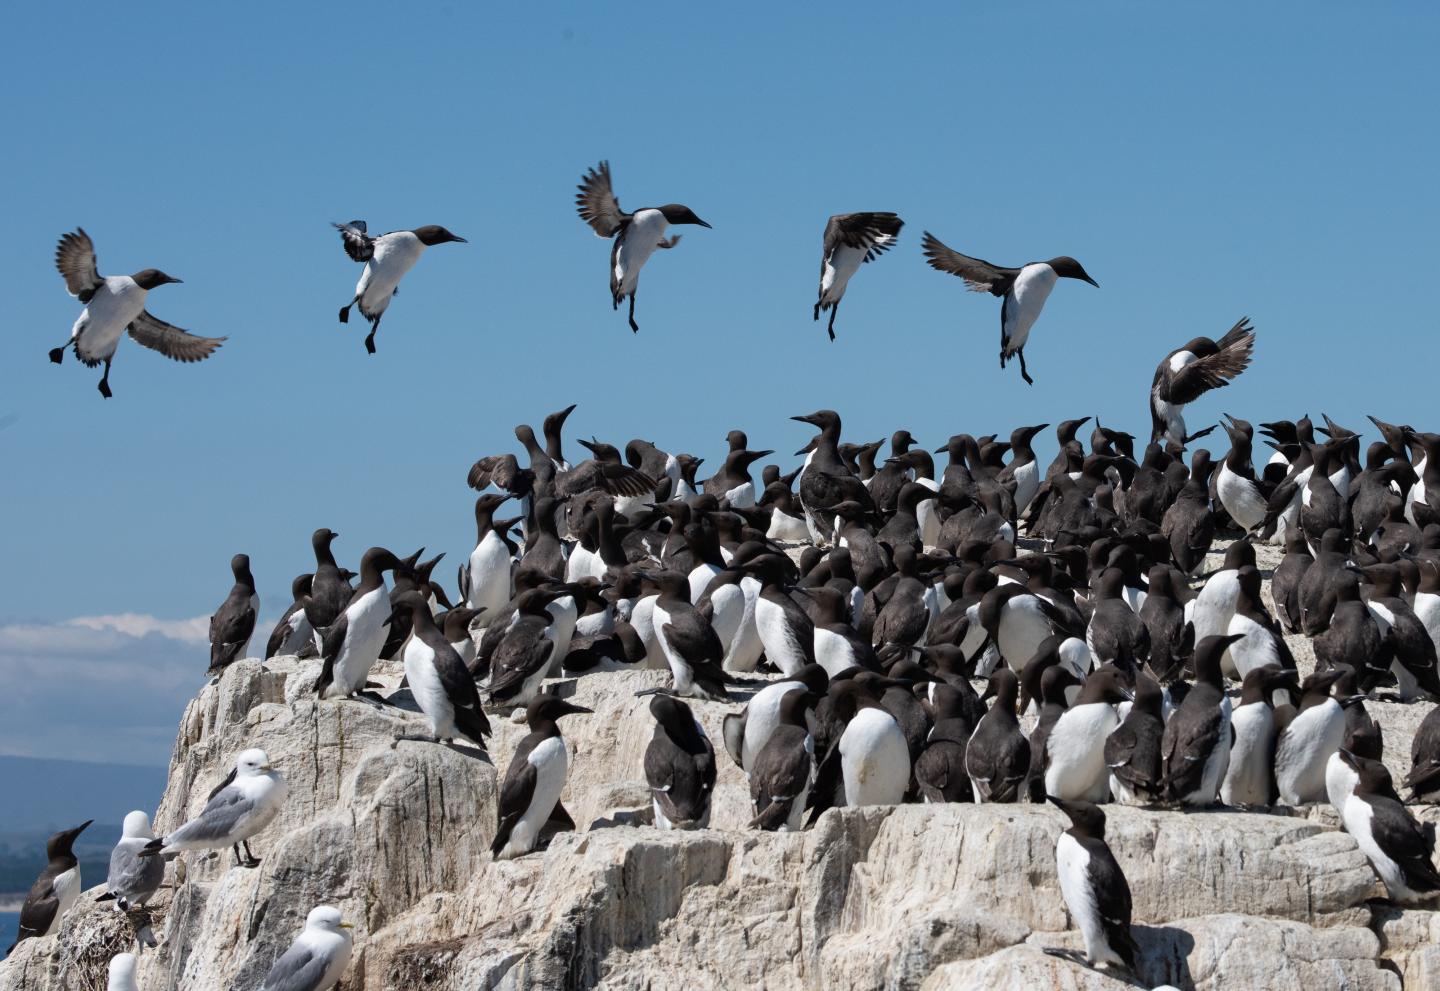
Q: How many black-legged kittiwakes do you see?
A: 4